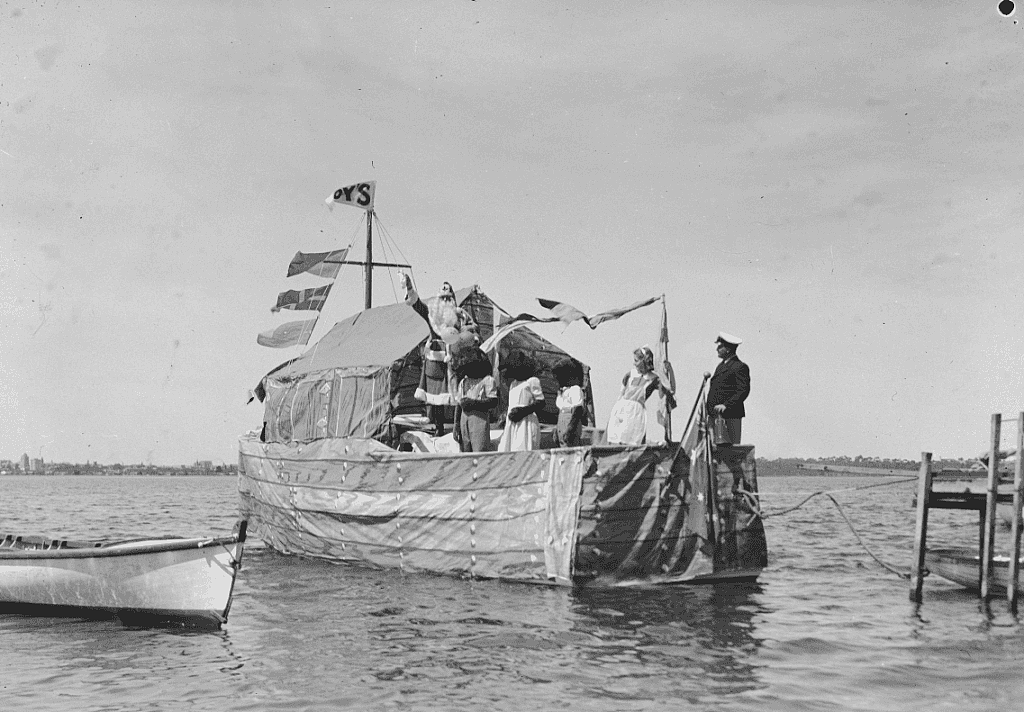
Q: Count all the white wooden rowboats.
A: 1